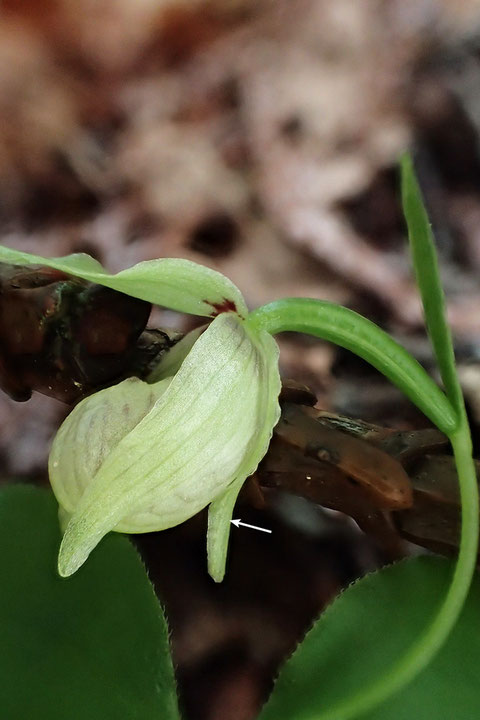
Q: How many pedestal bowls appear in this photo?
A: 0